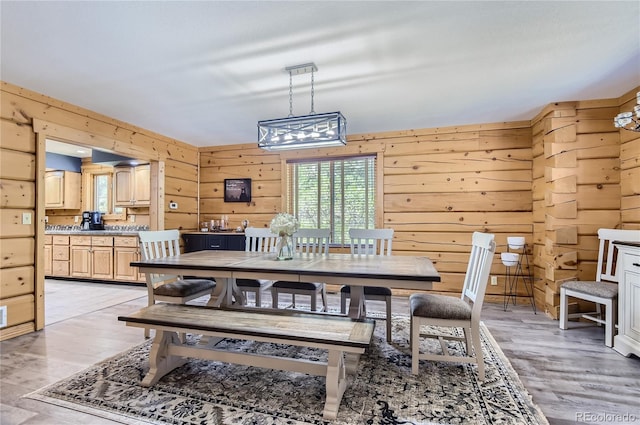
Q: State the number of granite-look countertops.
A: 1